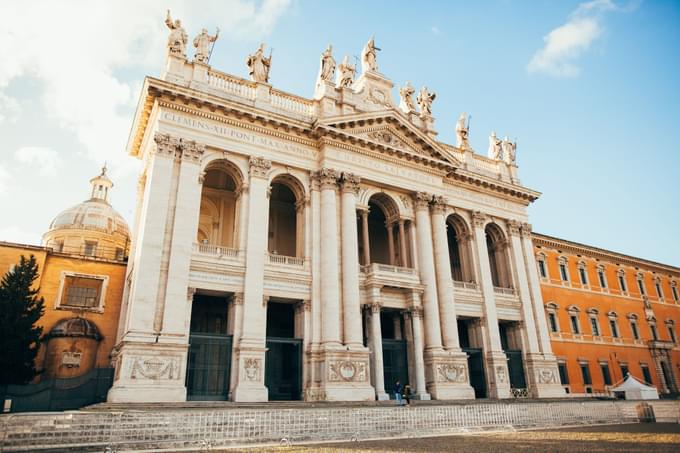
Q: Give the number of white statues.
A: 11